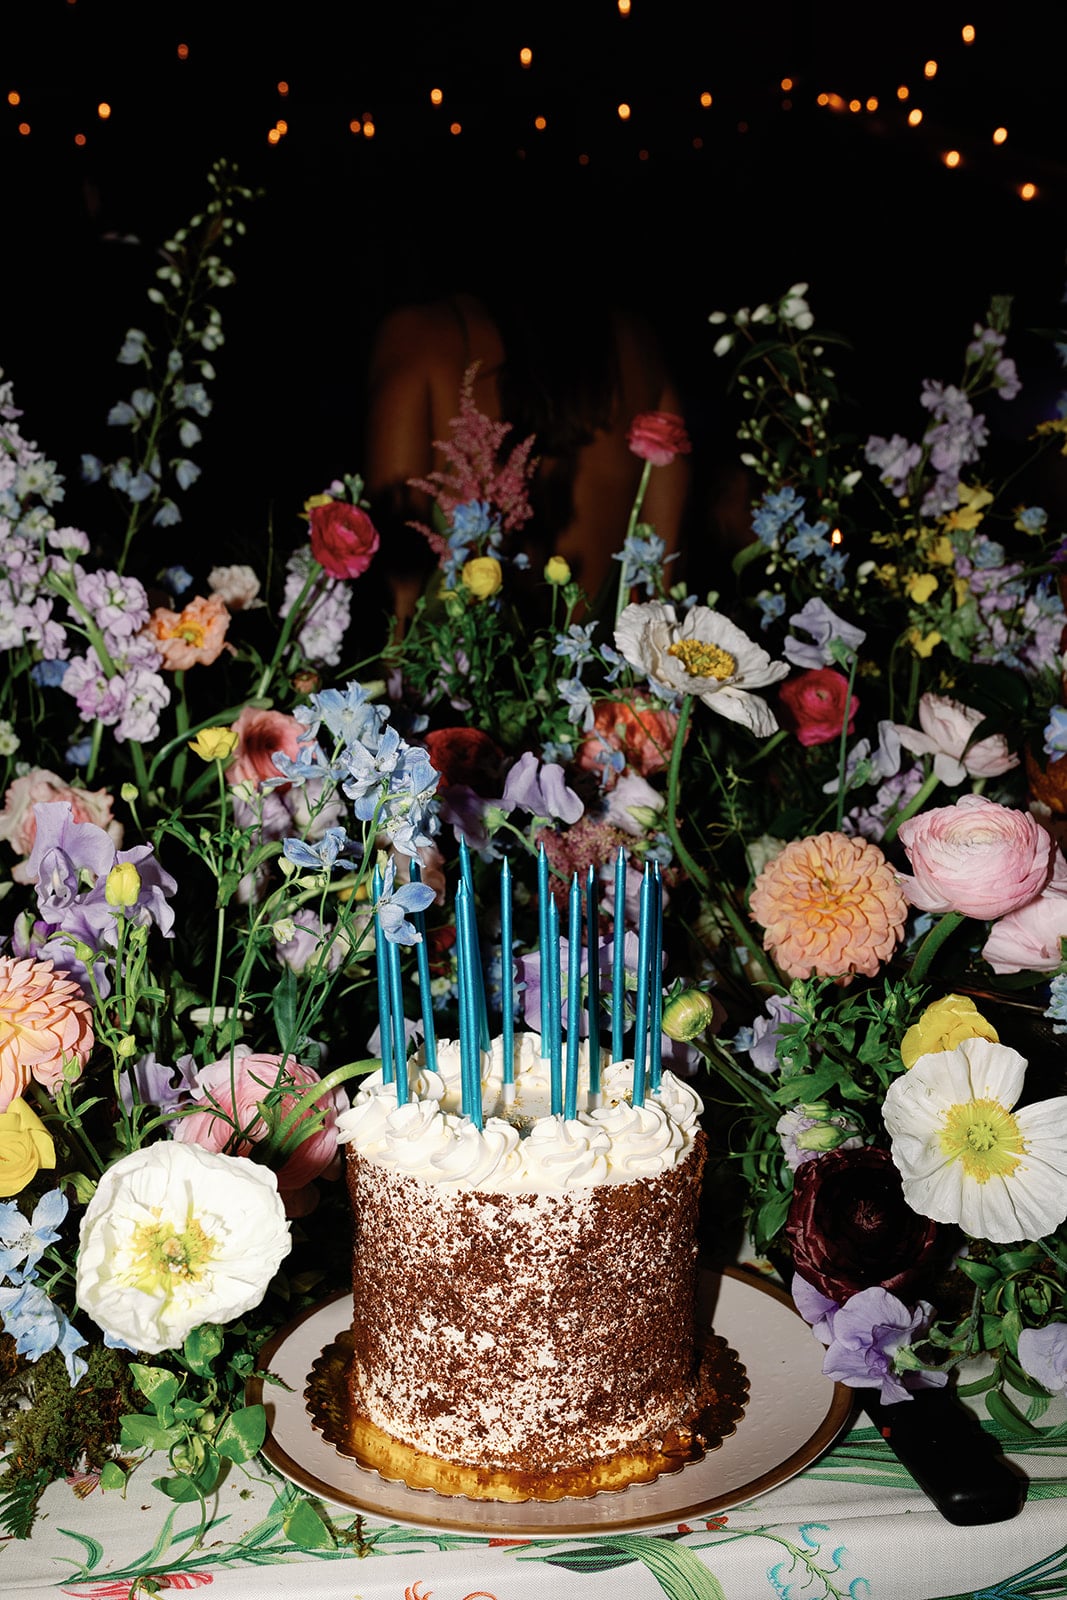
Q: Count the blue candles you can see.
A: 14